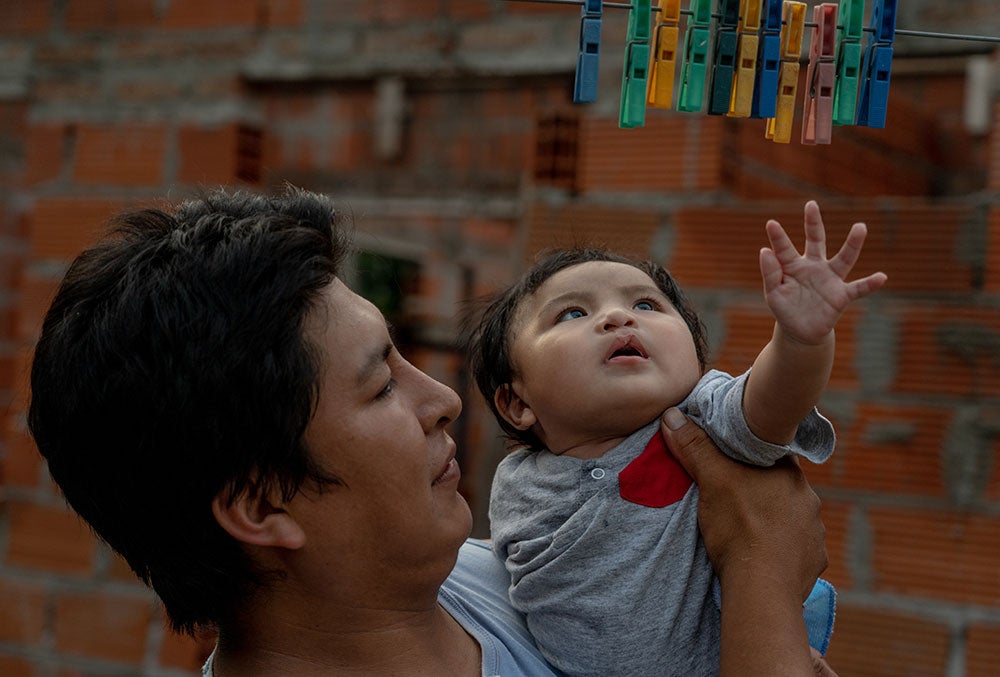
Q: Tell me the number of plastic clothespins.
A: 11